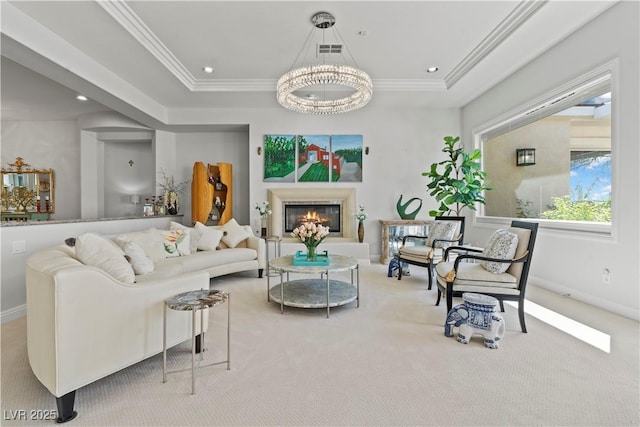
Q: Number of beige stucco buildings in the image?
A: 1